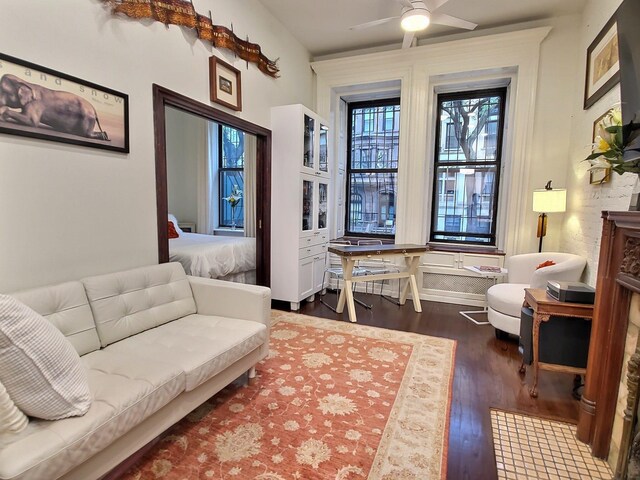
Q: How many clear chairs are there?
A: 2